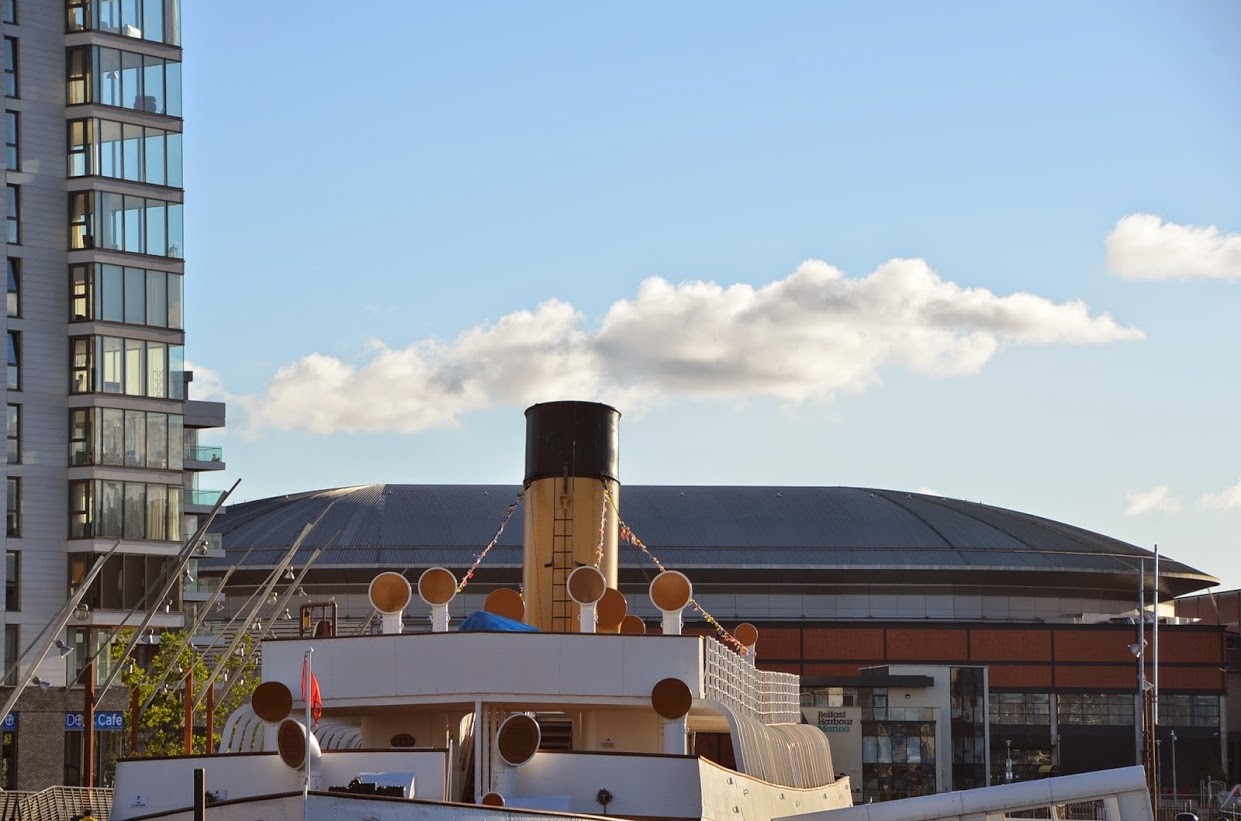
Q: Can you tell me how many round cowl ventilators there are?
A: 13